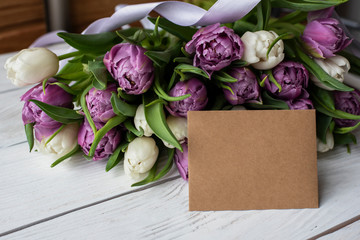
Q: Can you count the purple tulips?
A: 12